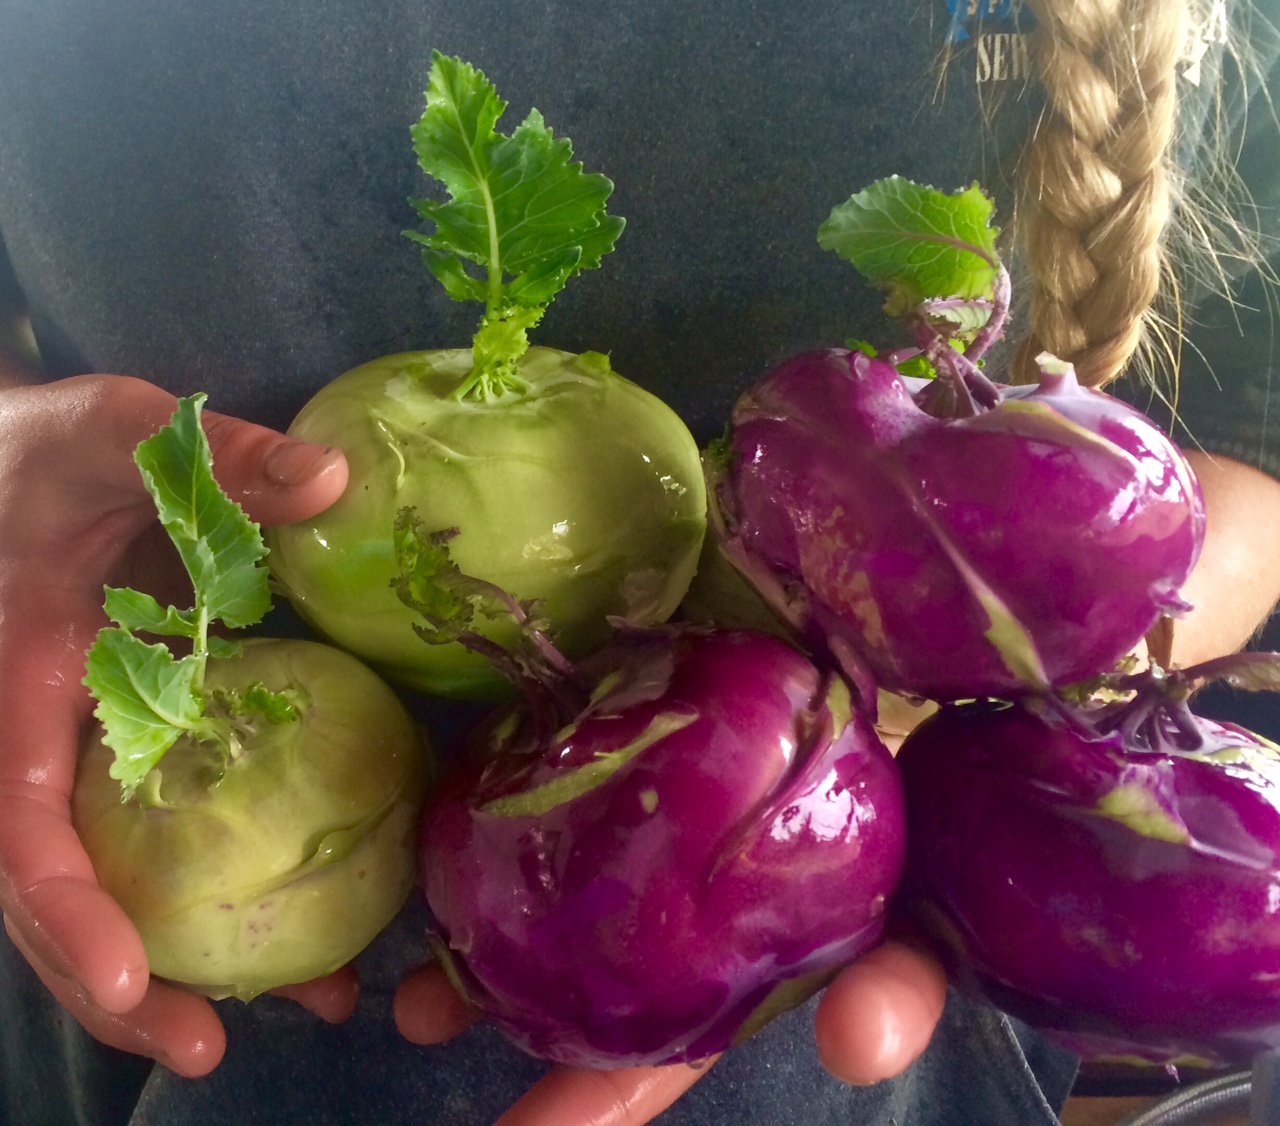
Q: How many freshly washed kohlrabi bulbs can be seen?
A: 5